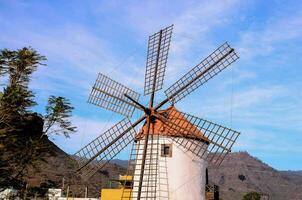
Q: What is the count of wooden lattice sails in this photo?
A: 6